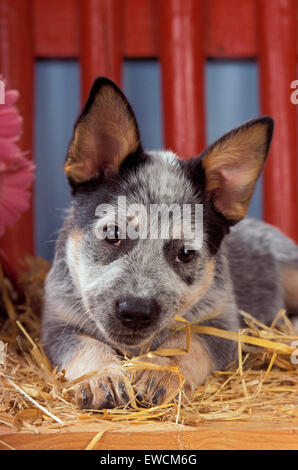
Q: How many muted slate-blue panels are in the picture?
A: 3